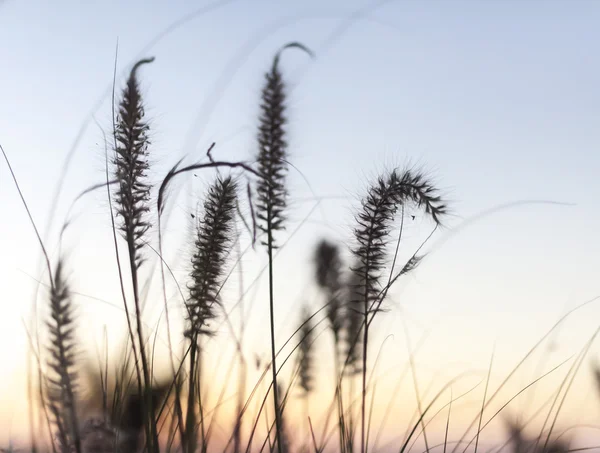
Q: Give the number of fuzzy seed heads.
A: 8